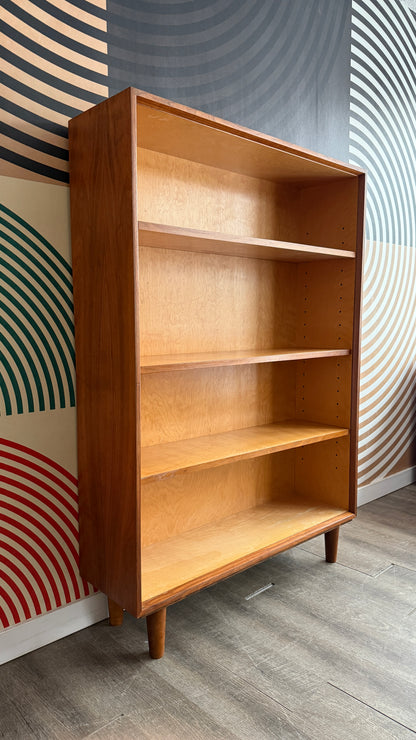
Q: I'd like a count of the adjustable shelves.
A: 3